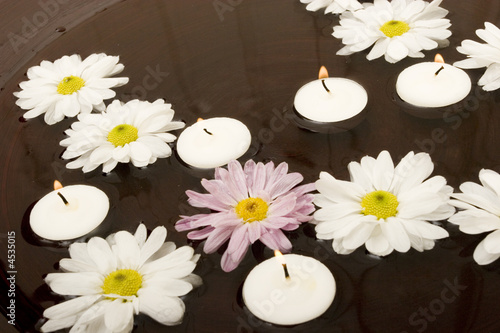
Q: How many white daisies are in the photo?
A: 8